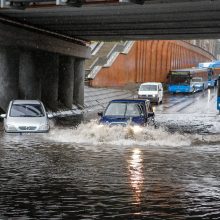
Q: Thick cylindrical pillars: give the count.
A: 5